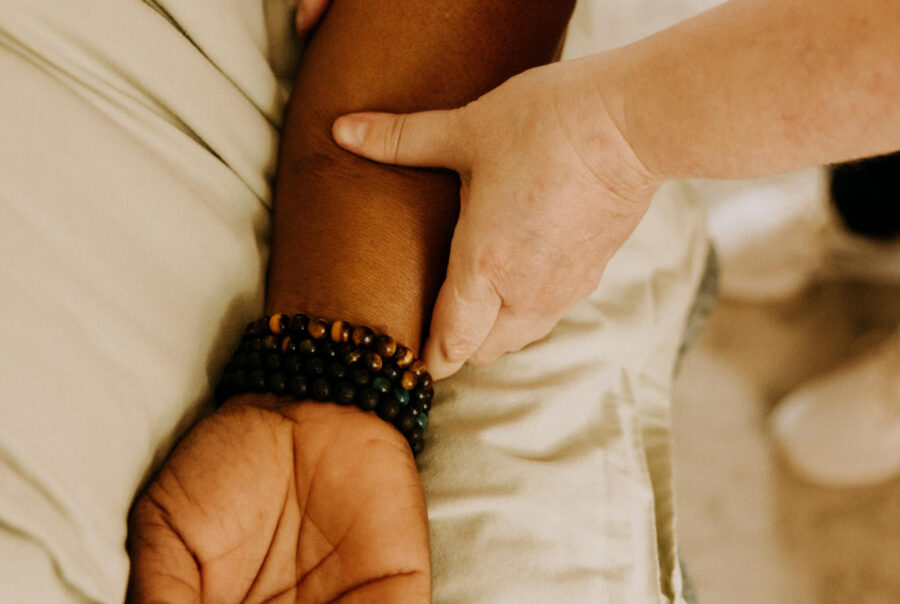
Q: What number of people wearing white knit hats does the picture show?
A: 0